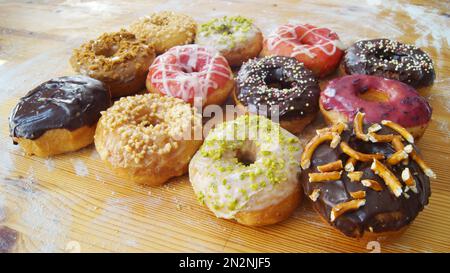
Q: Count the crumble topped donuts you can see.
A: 3